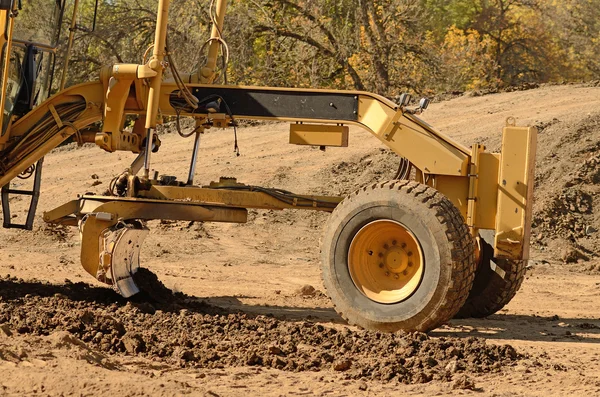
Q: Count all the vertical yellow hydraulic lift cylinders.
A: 2